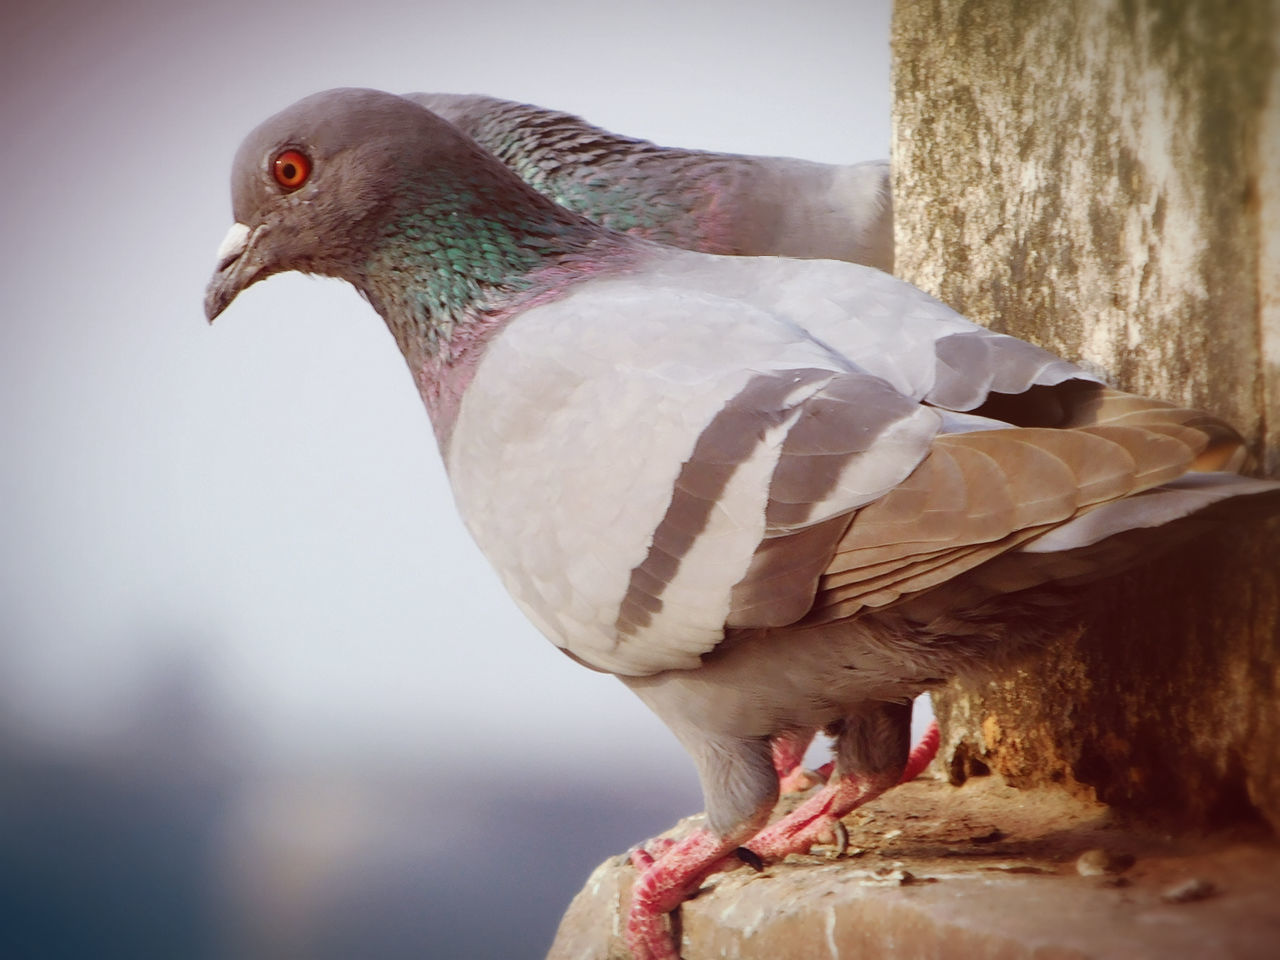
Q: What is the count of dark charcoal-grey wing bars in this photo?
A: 2